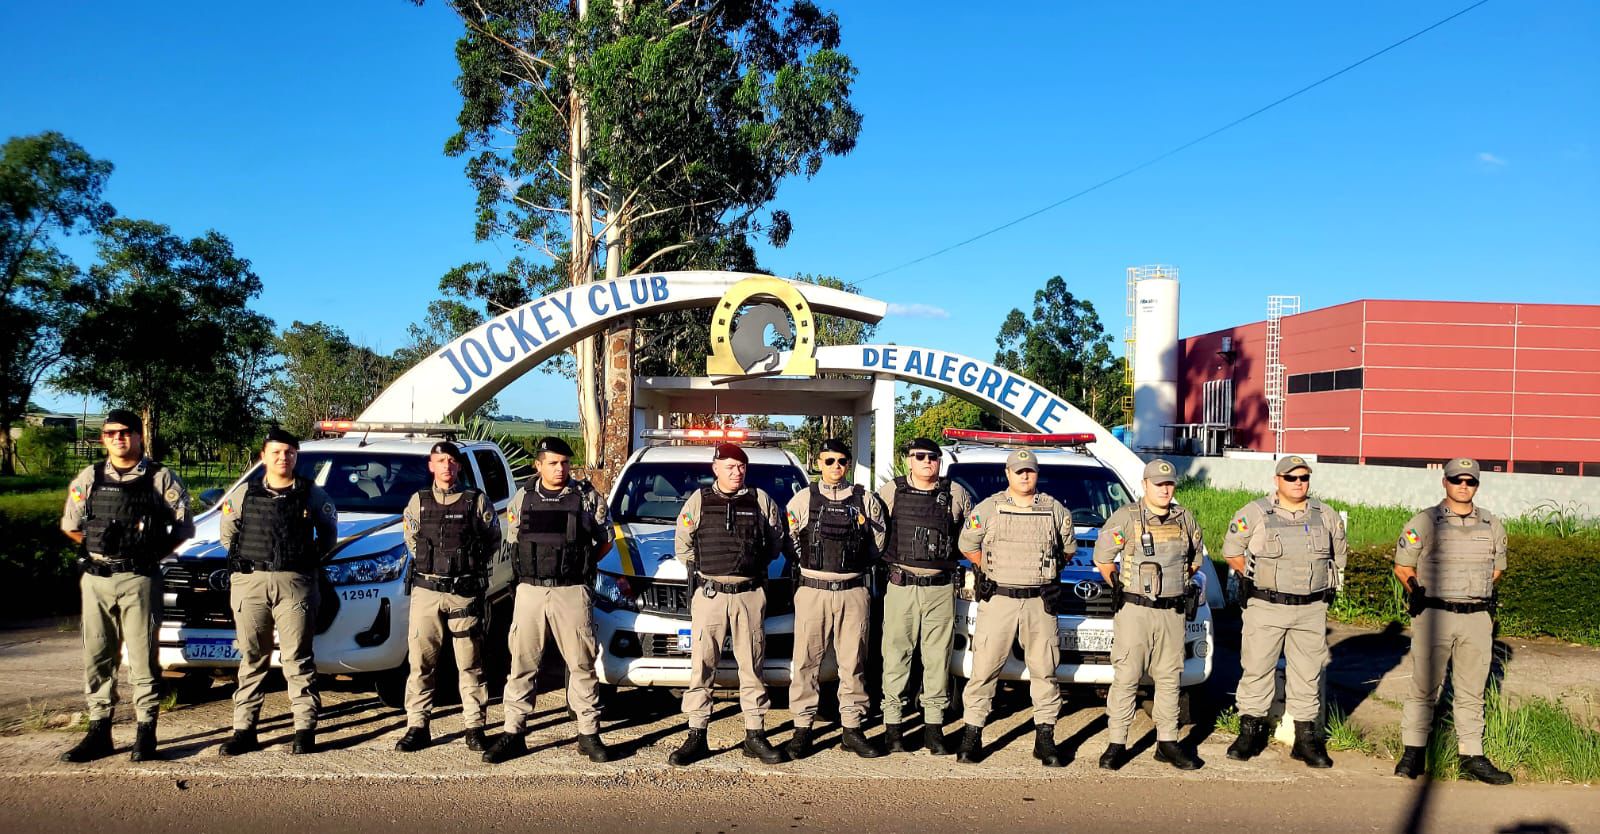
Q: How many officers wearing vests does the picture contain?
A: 11